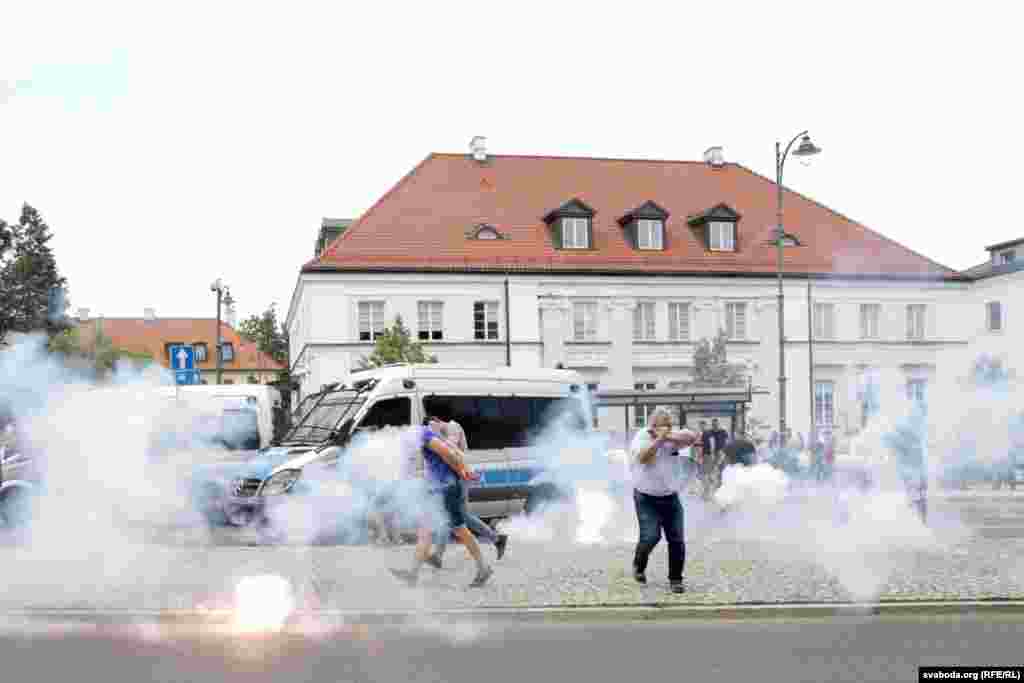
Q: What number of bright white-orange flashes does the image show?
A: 1